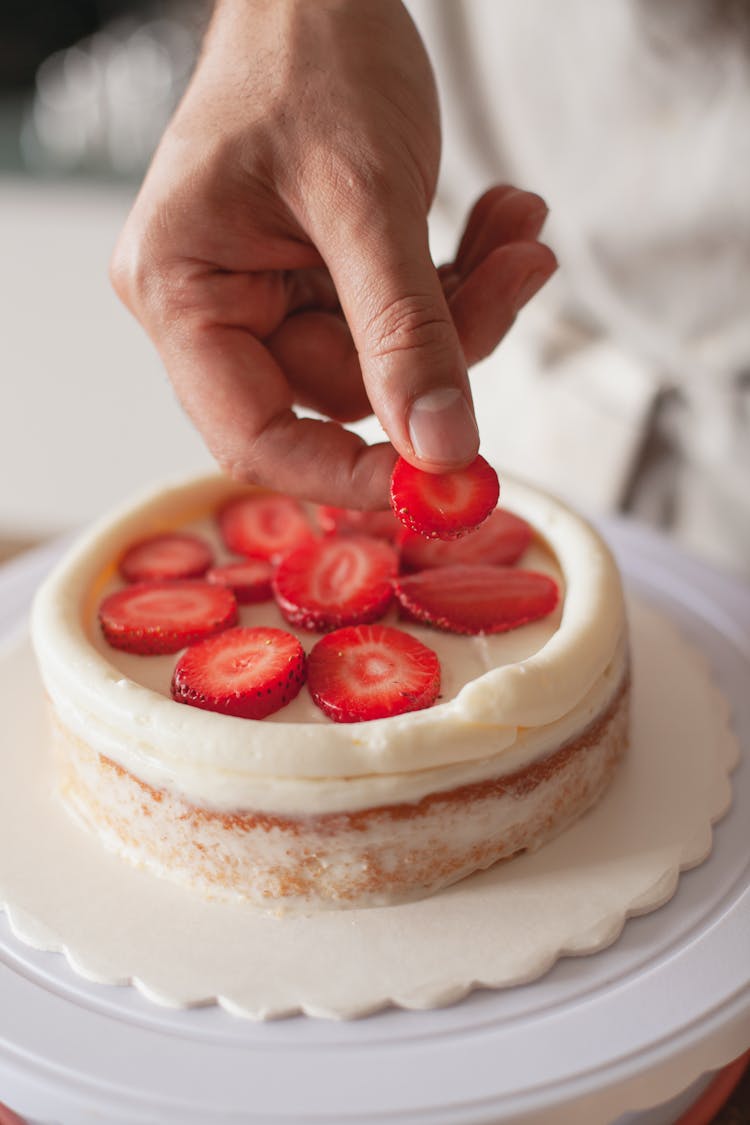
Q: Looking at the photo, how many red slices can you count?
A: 11